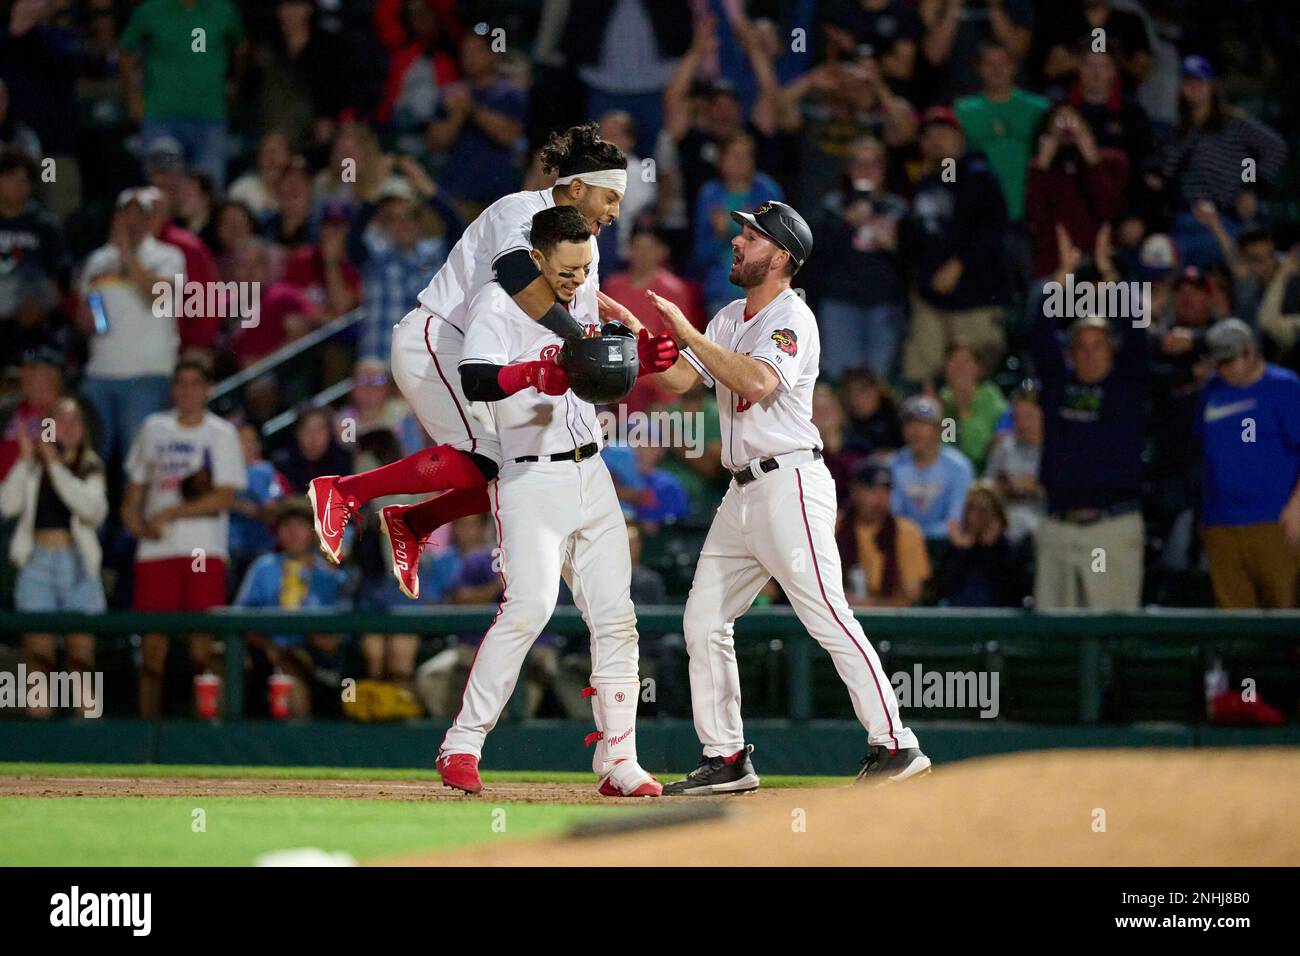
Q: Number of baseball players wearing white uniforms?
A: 3